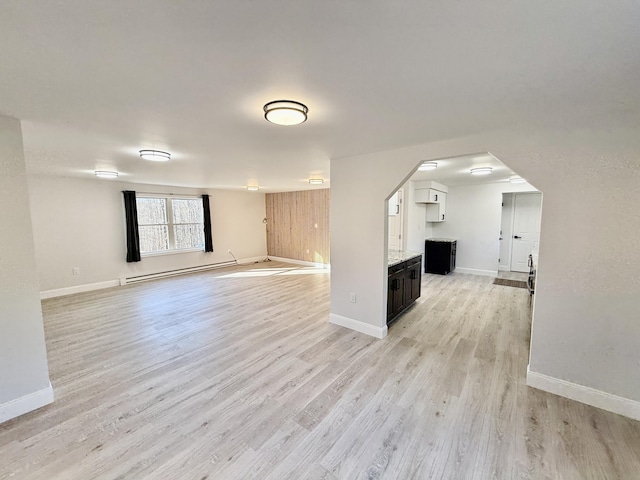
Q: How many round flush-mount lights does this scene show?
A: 8